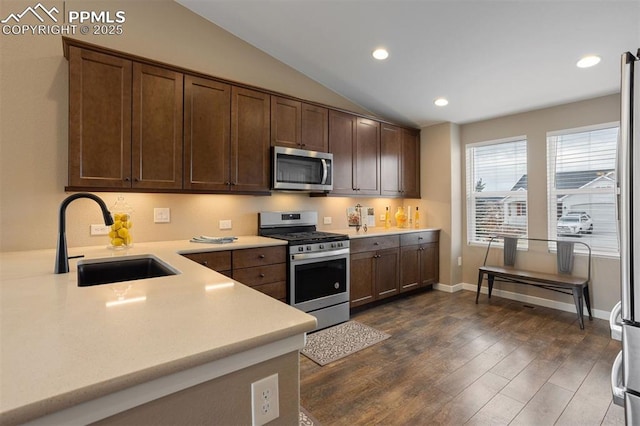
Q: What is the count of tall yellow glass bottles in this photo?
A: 2